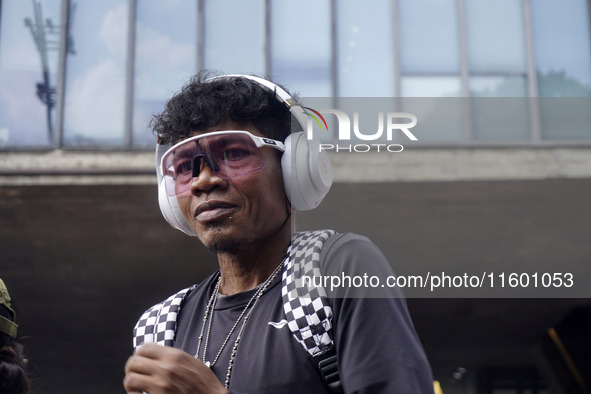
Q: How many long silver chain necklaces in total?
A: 2